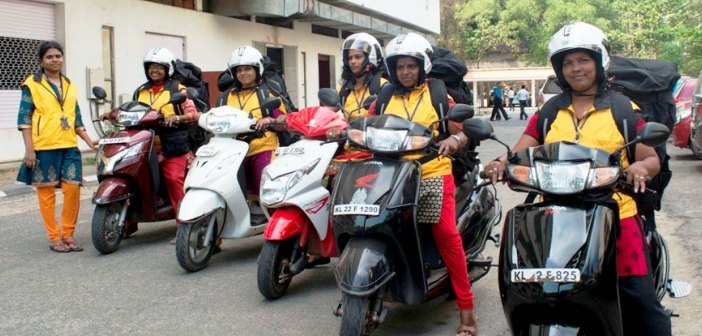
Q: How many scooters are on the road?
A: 5